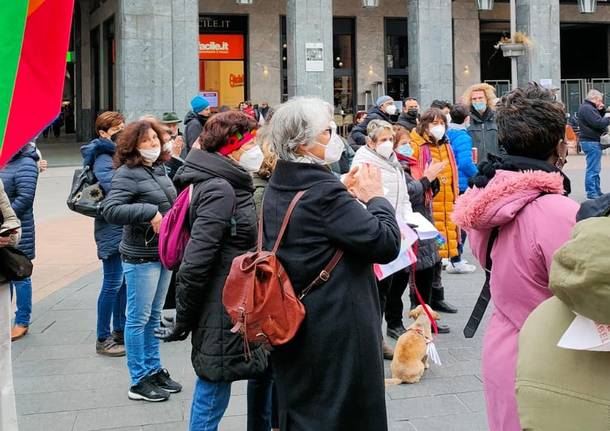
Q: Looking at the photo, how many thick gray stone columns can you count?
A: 4